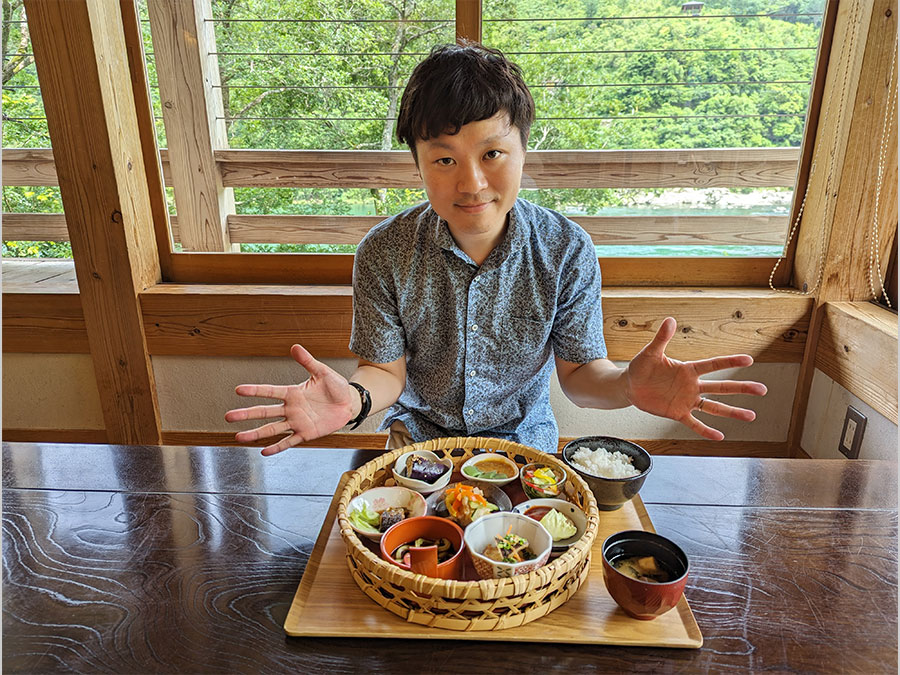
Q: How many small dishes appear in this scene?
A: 8